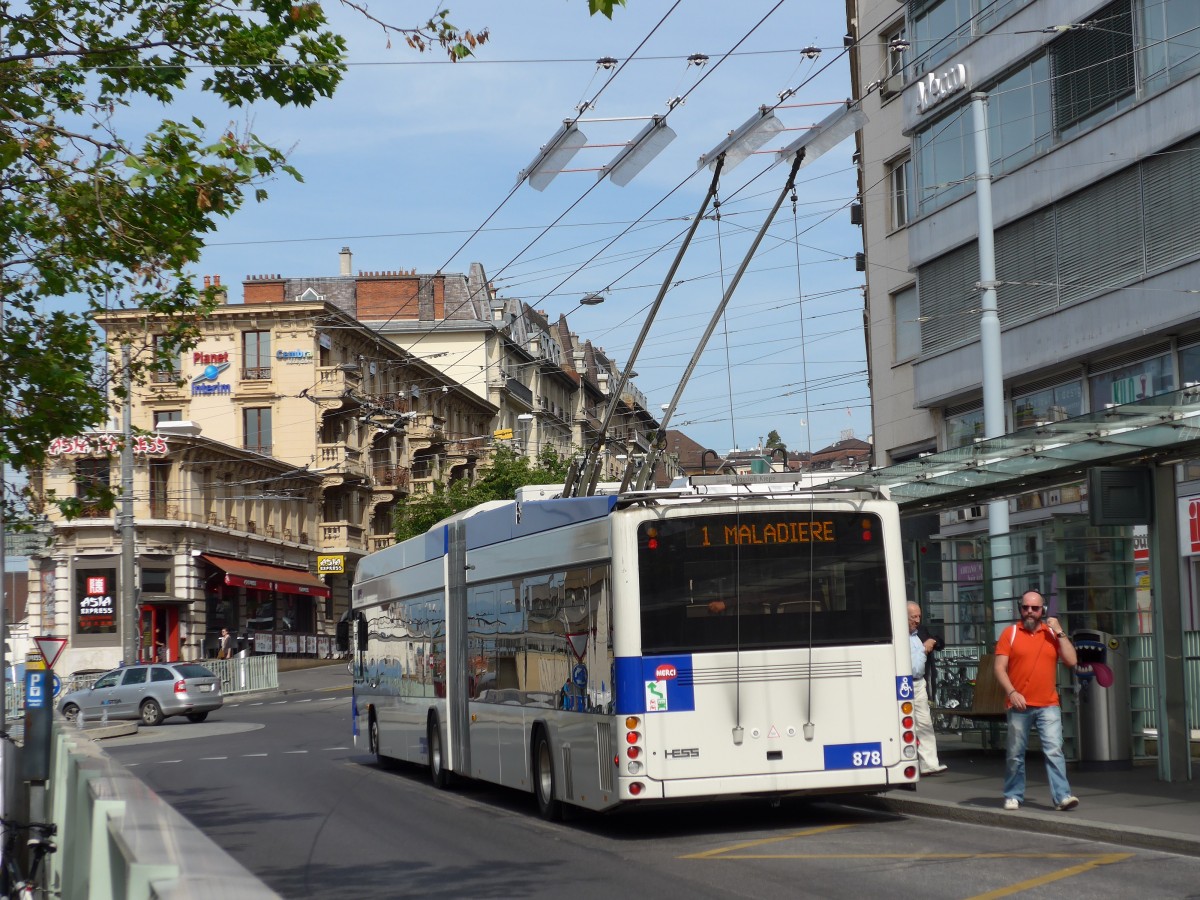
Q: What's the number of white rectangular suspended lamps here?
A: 4